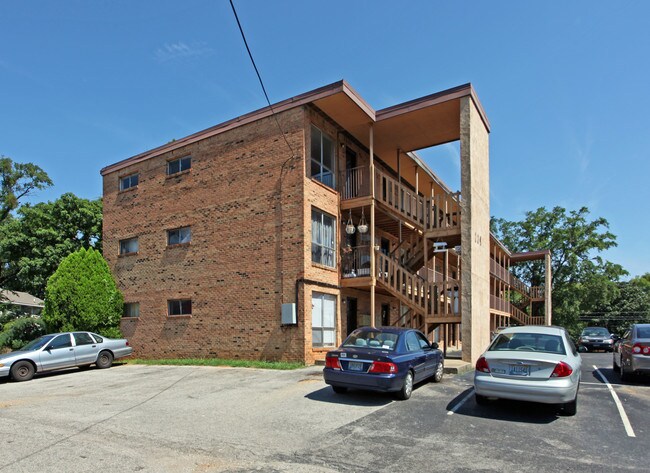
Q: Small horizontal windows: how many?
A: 6